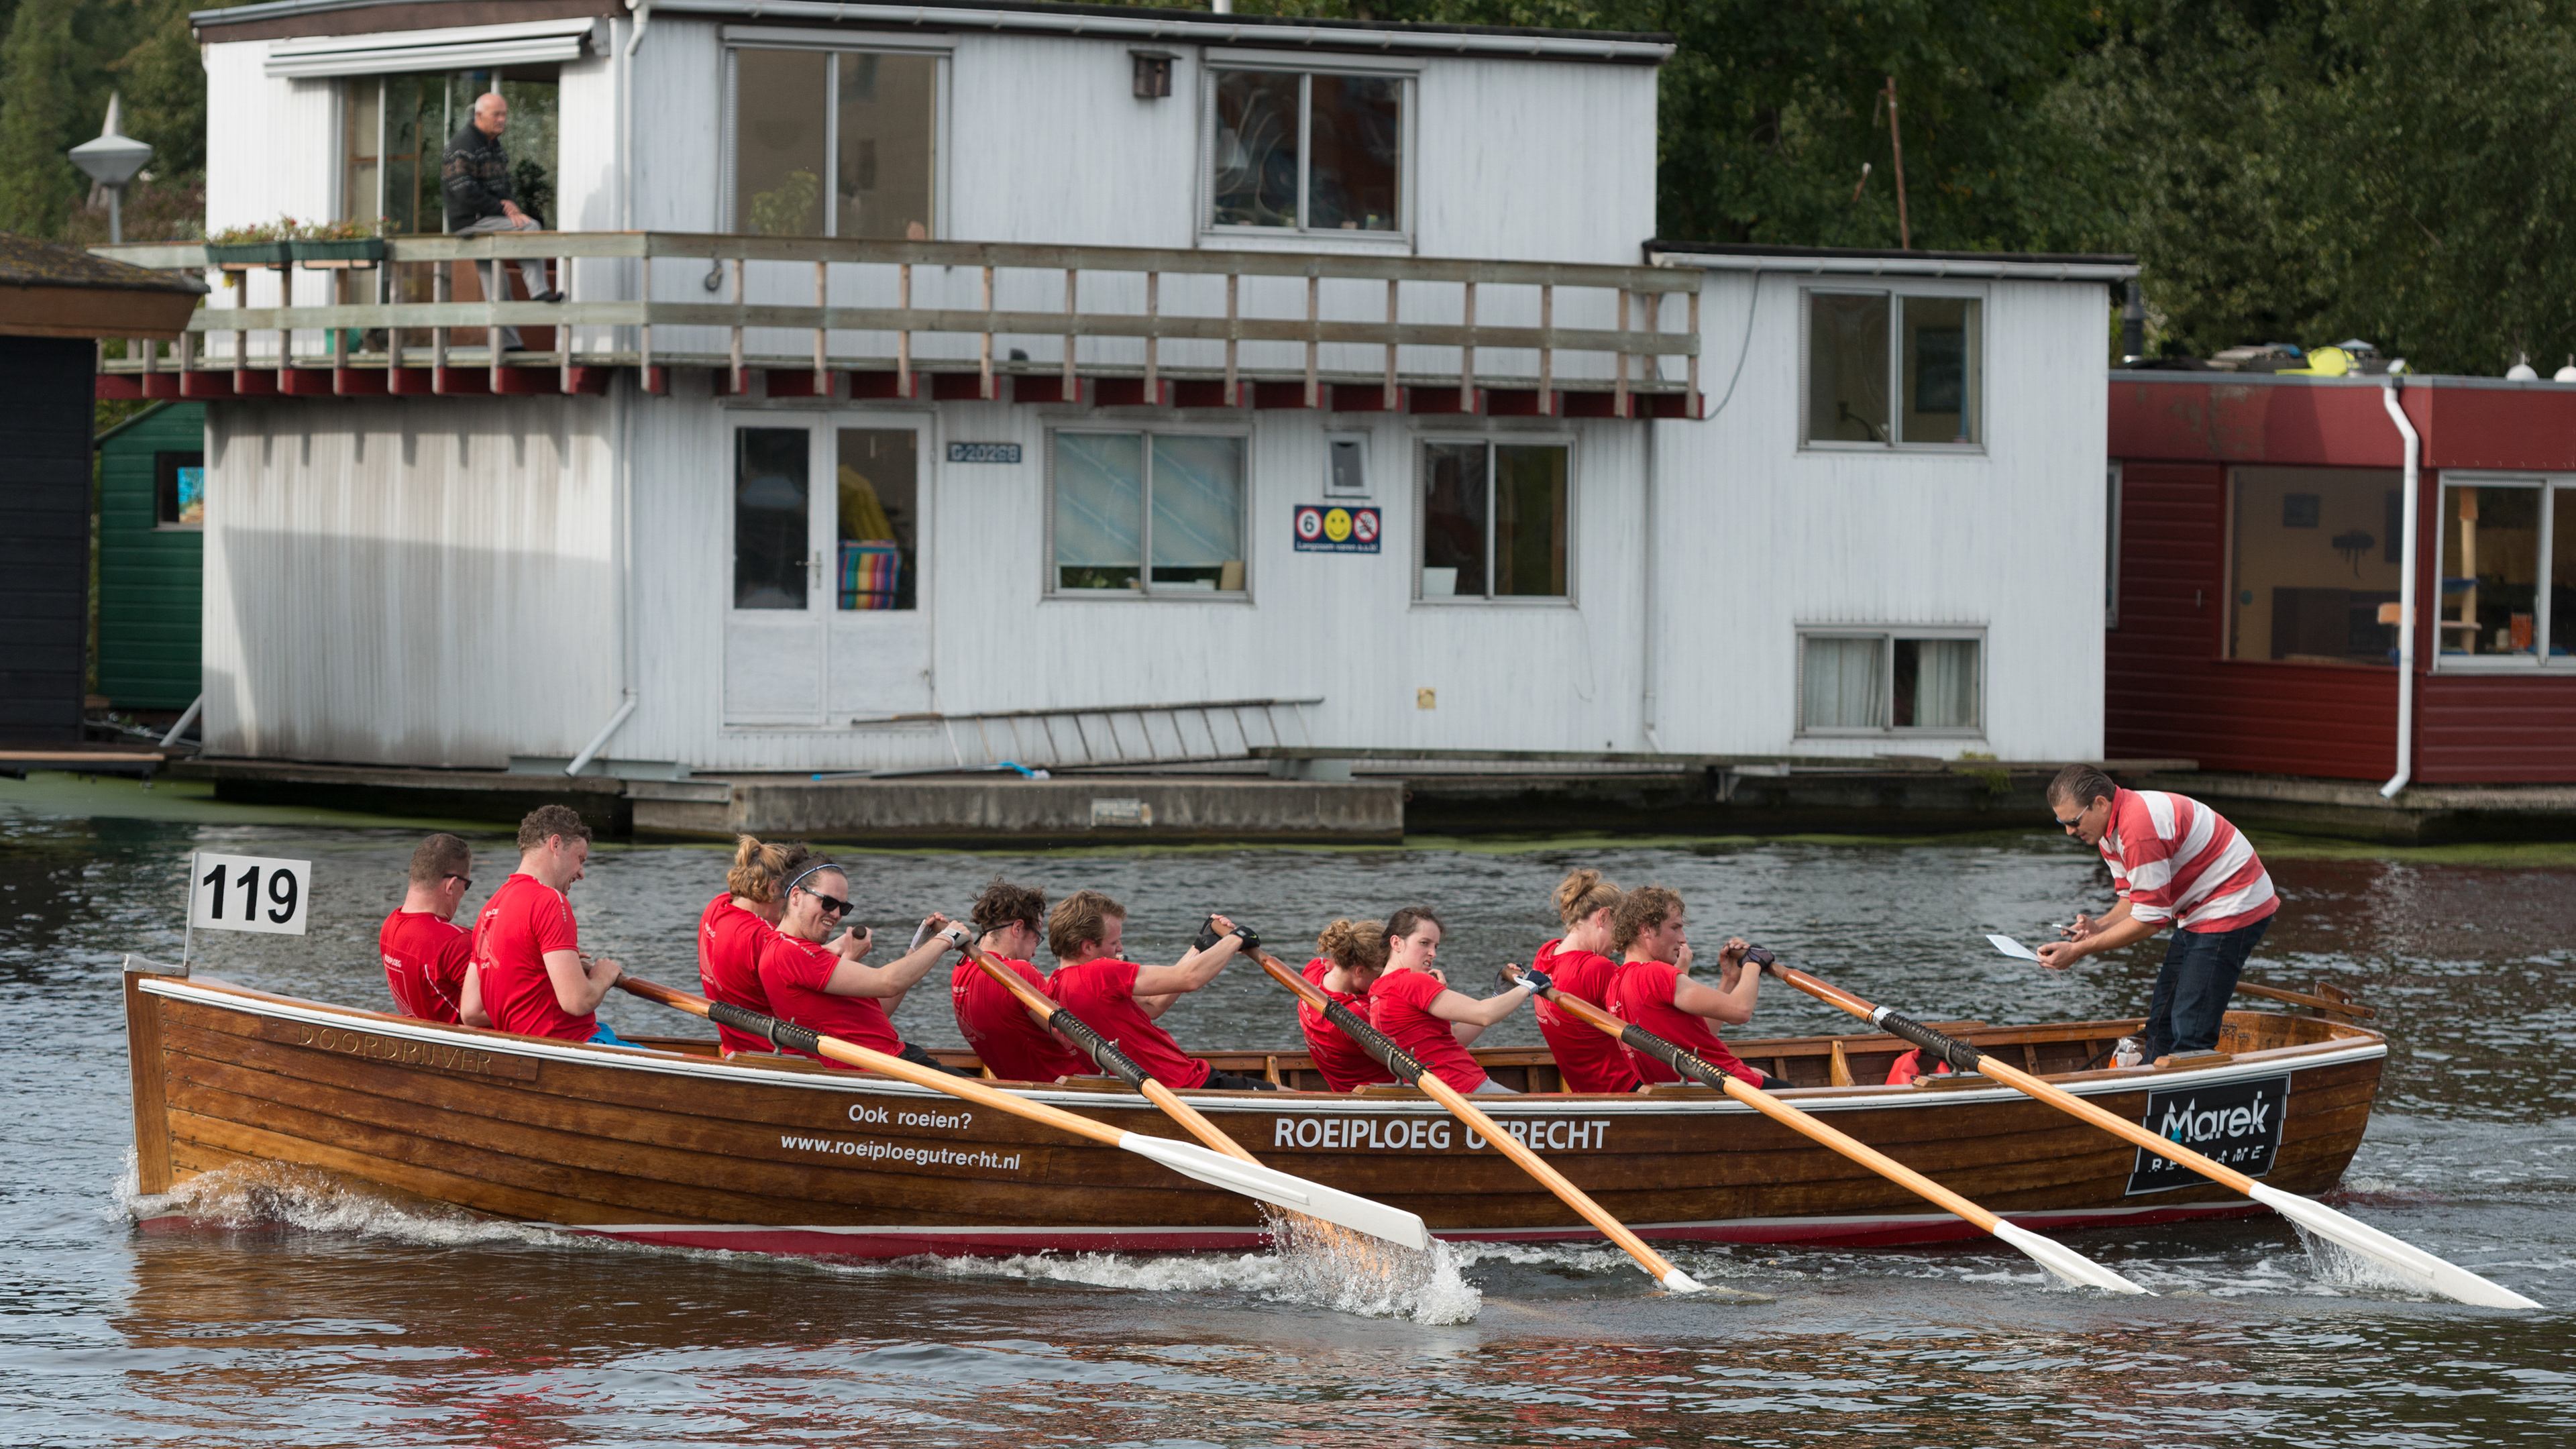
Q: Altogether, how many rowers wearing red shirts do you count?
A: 10